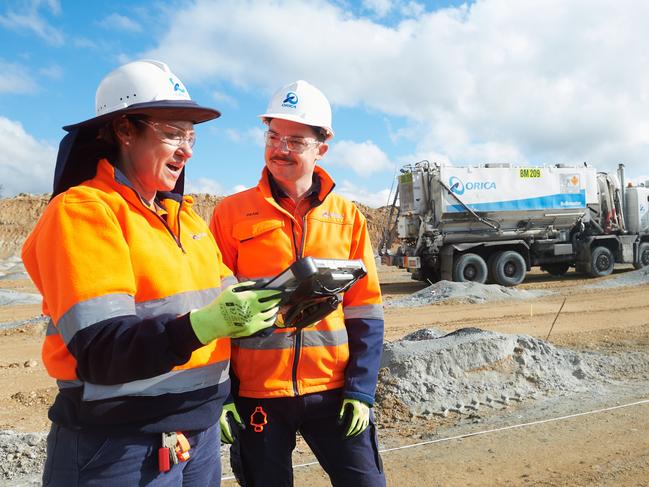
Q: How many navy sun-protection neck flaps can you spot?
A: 1